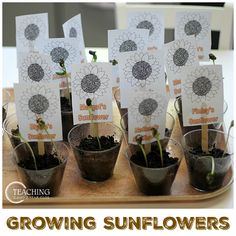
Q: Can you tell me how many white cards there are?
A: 13